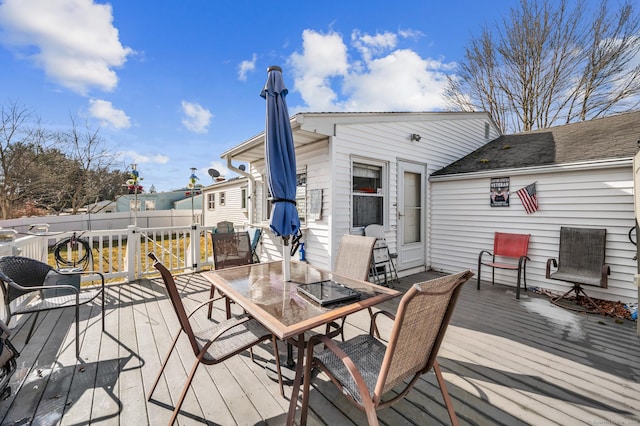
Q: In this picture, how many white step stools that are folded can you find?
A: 1